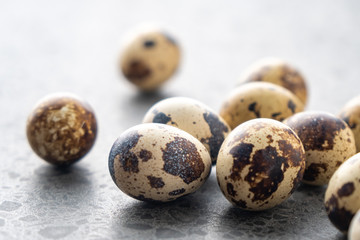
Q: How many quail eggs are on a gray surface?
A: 11